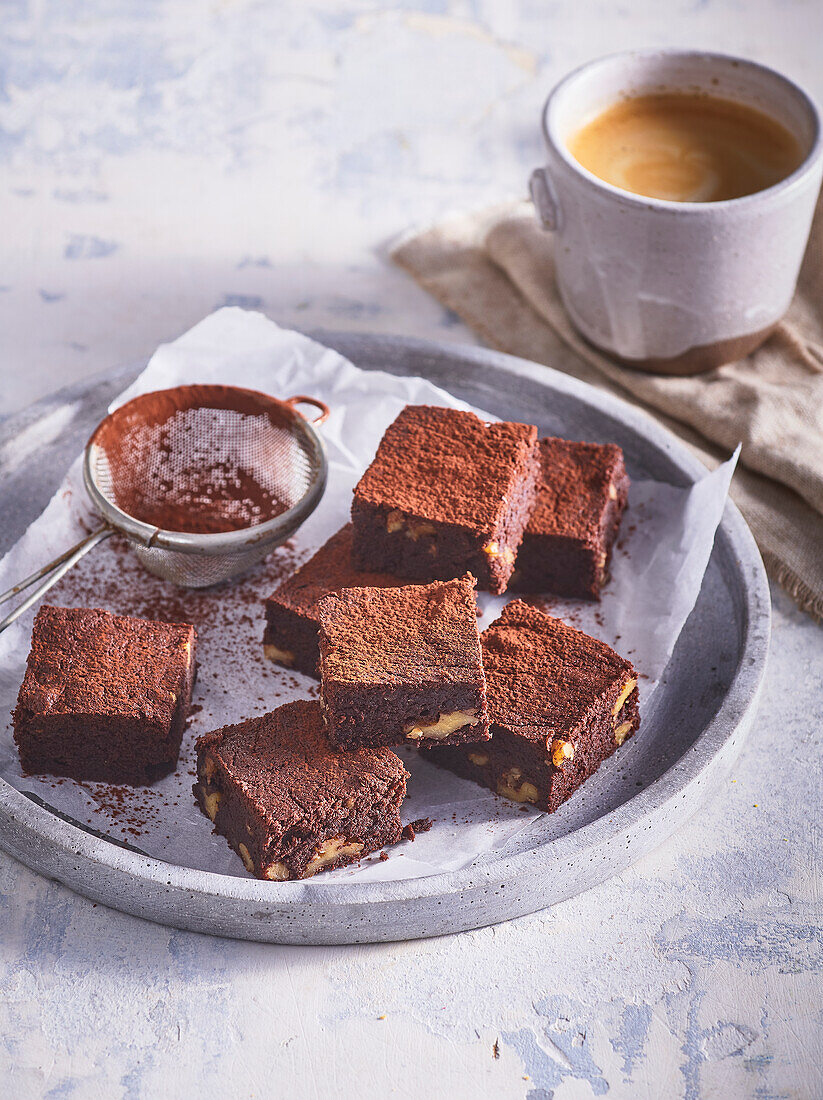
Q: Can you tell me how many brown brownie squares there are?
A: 7